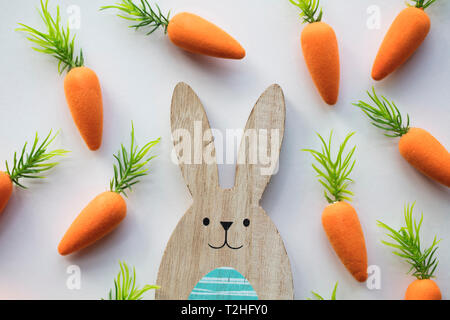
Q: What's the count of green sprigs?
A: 11